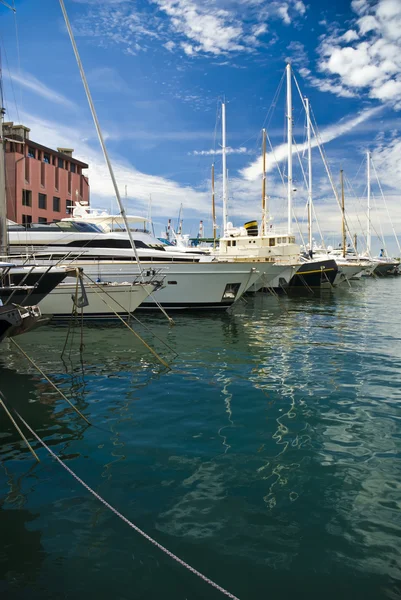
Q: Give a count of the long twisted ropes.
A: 1